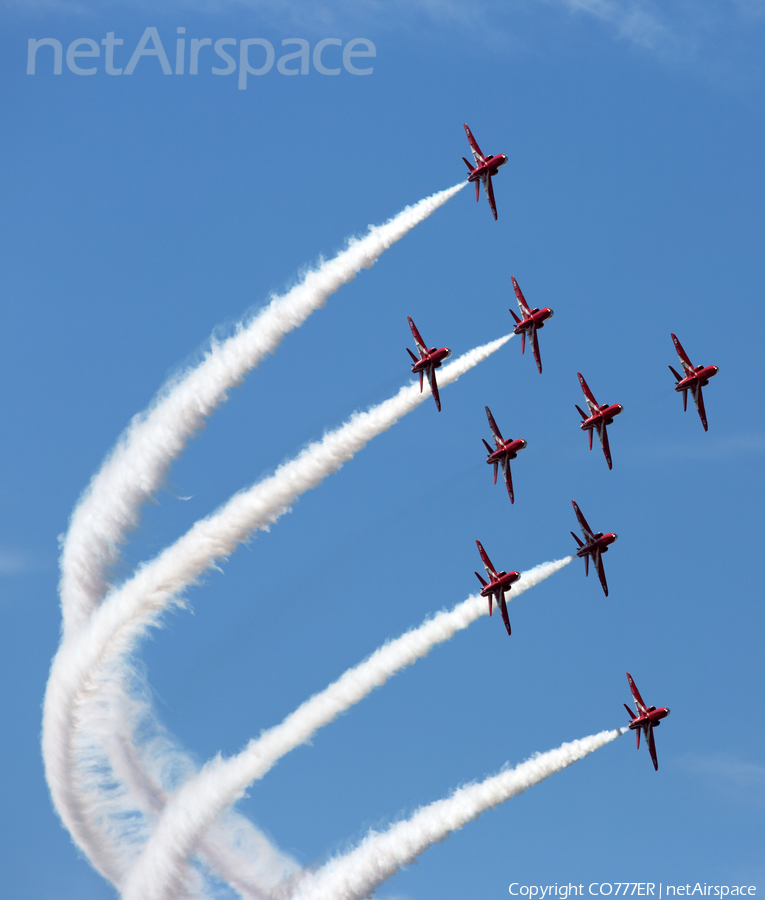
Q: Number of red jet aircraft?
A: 9